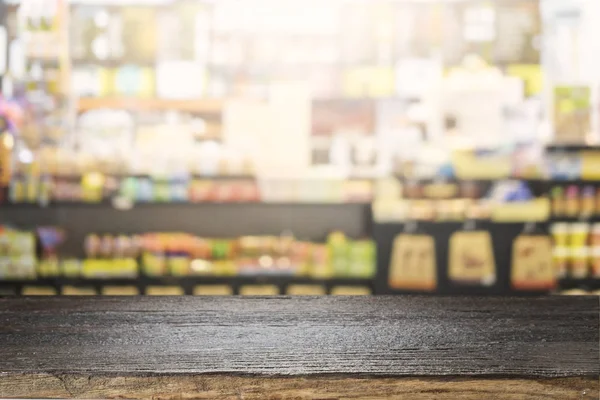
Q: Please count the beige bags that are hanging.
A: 3